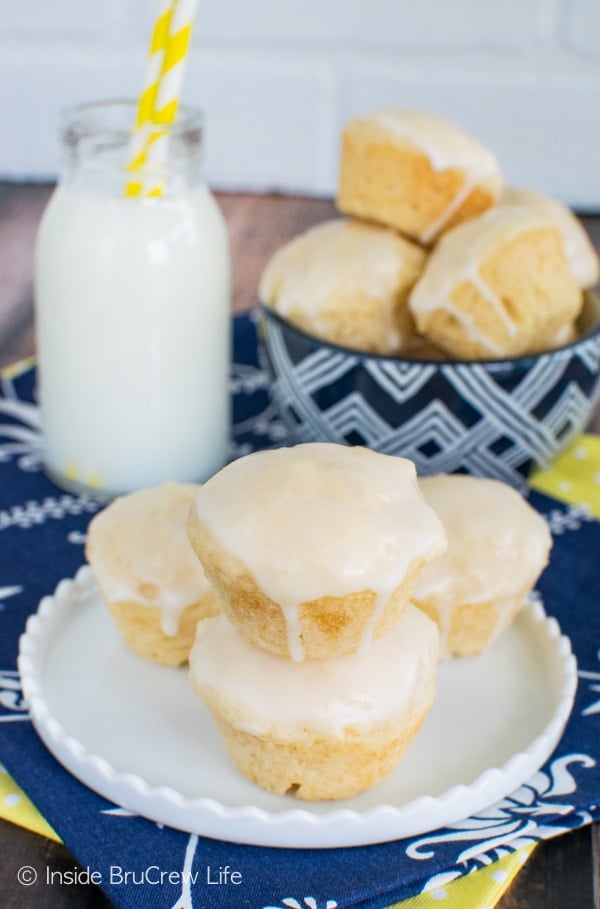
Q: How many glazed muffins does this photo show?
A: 8